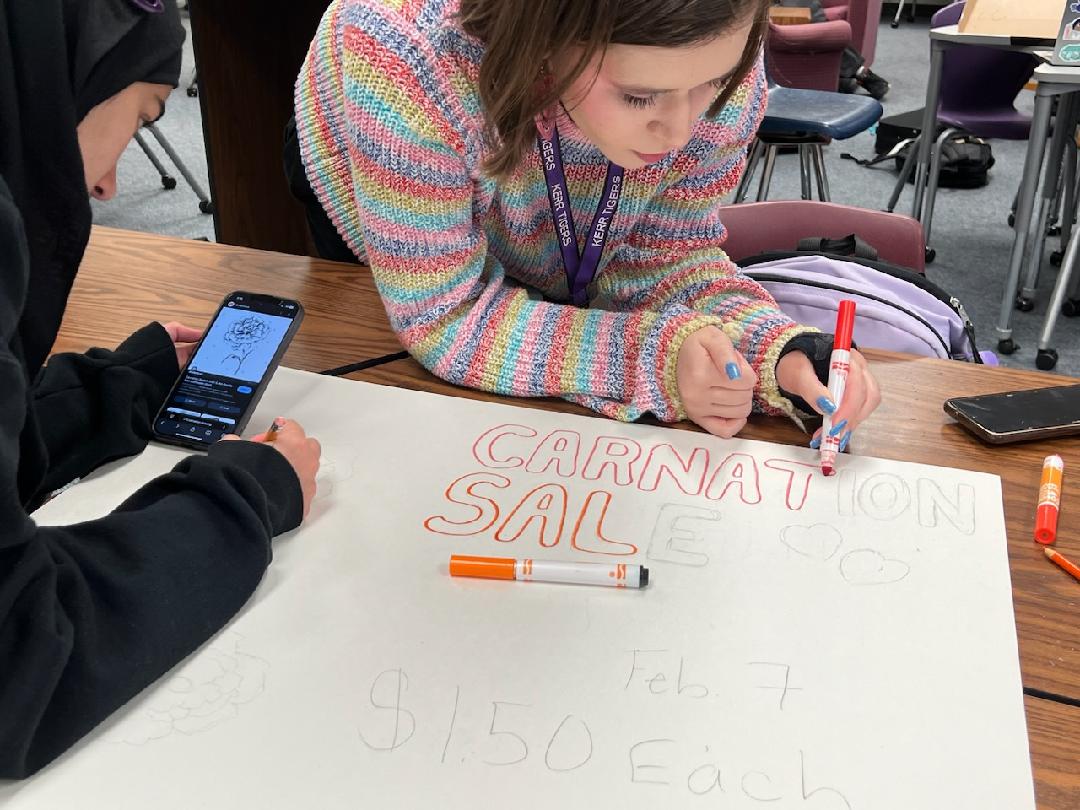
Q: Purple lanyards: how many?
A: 1